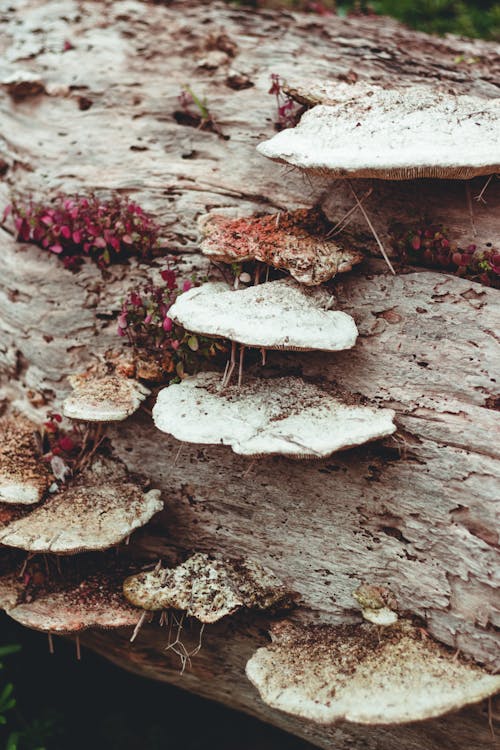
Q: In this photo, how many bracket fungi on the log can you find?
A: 11